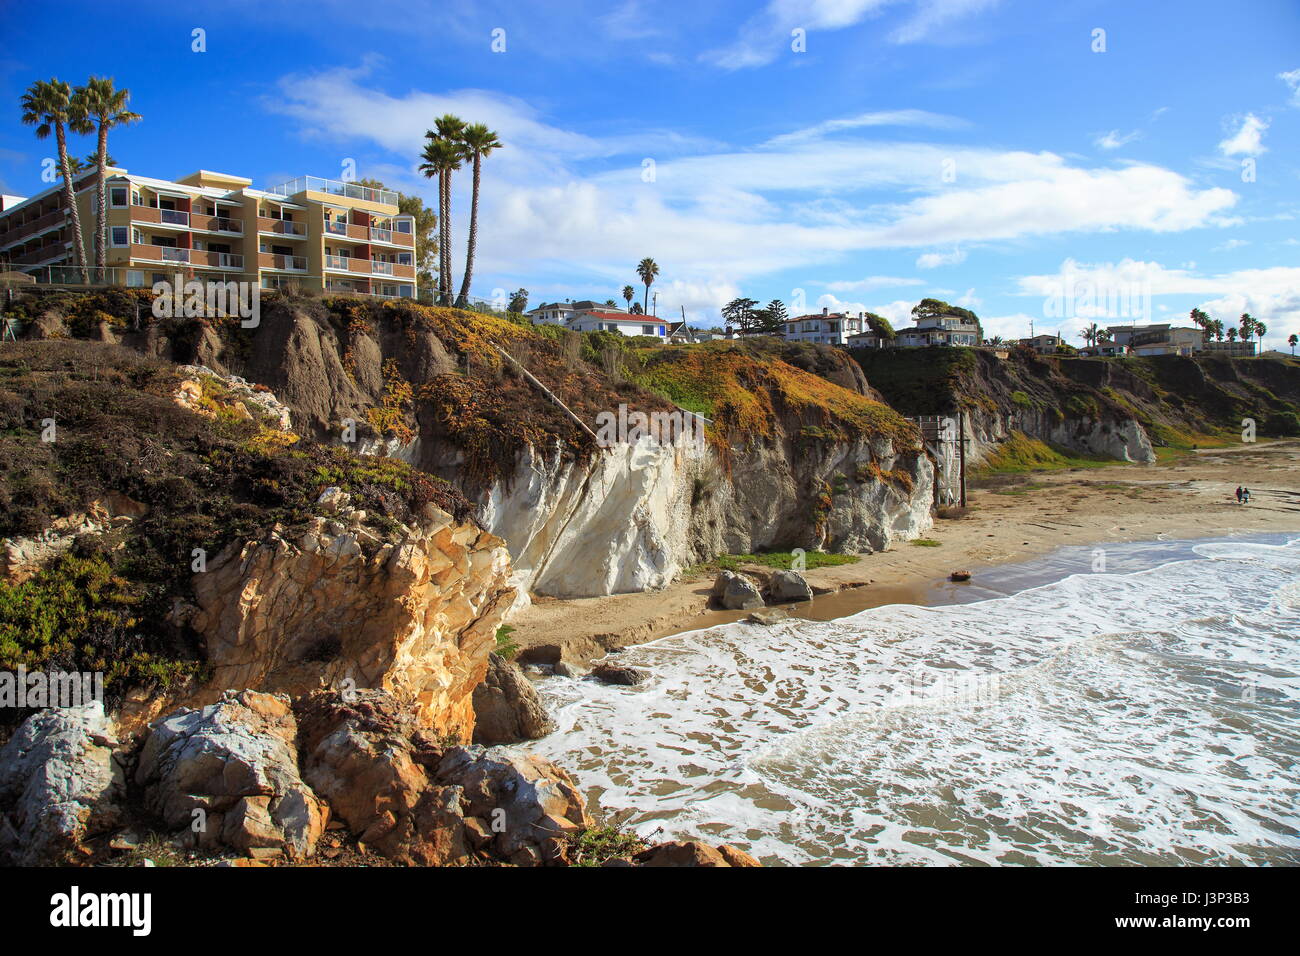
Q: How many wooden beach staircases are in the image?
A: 1